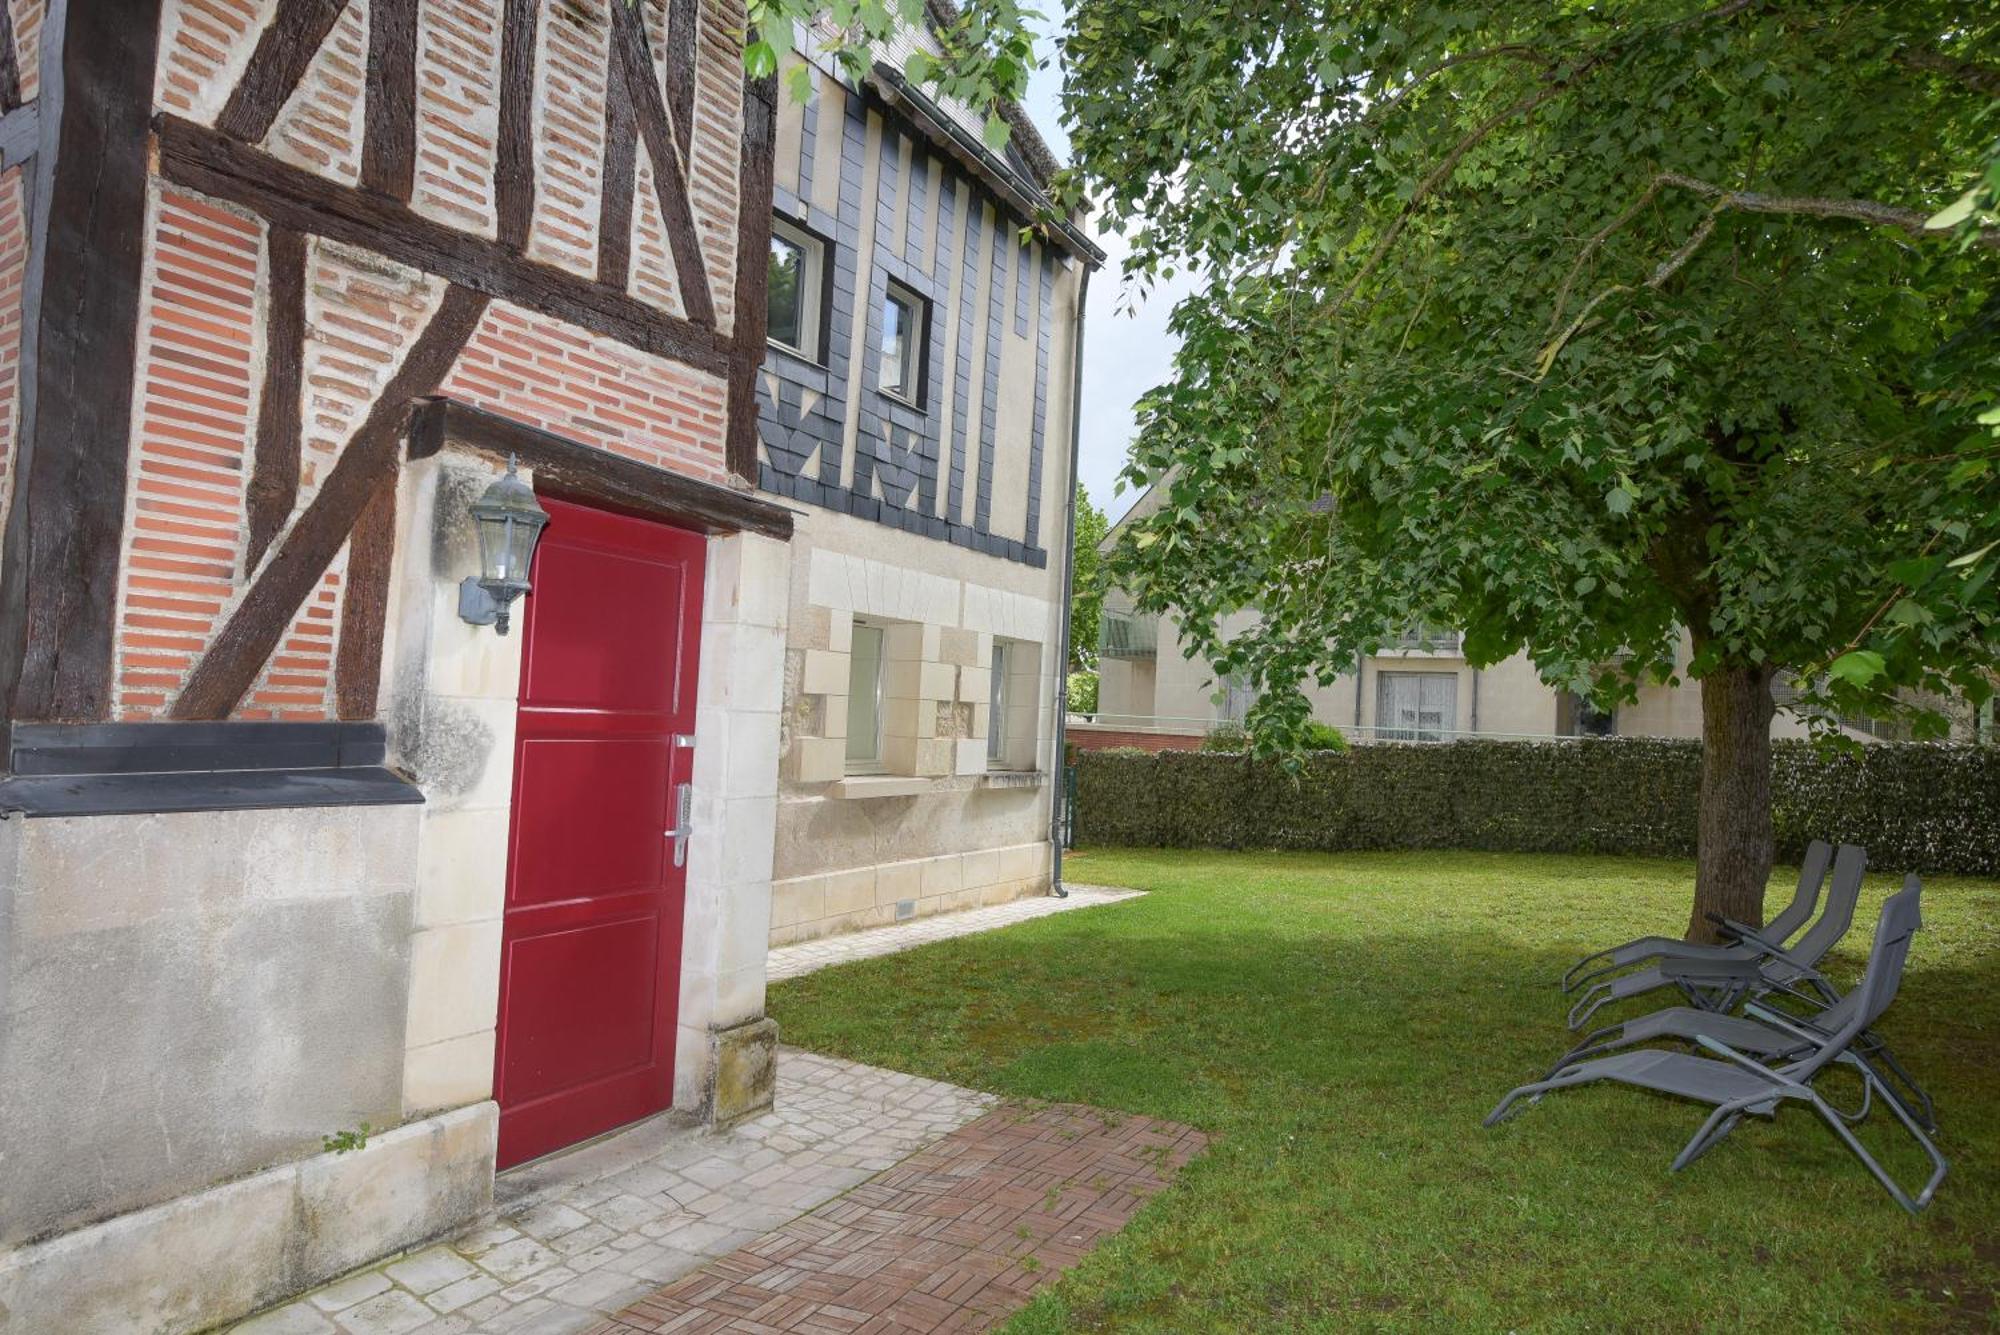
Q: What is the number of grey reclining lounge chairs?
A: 4